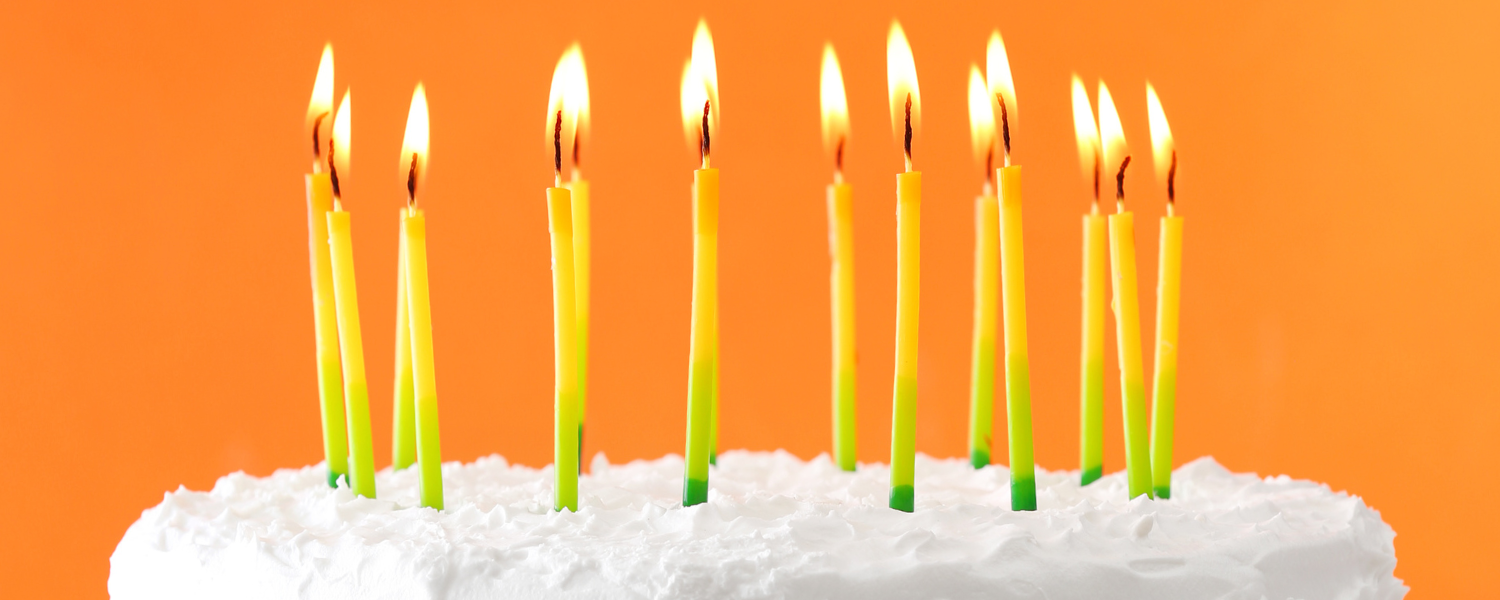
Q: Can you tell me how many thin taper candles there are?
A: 15